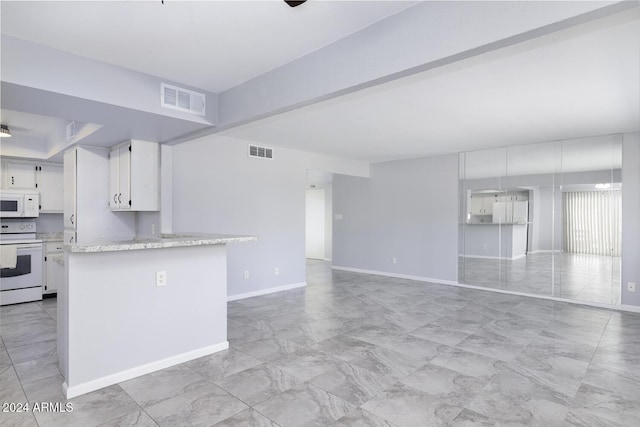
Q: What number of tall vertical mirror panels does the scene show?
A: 3